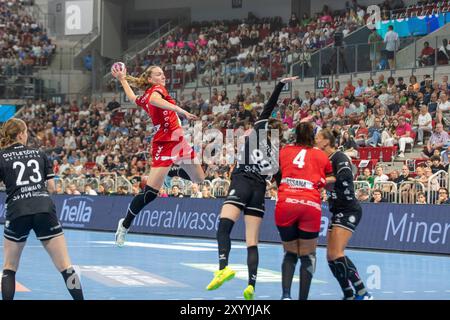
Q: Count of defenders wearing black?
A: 3